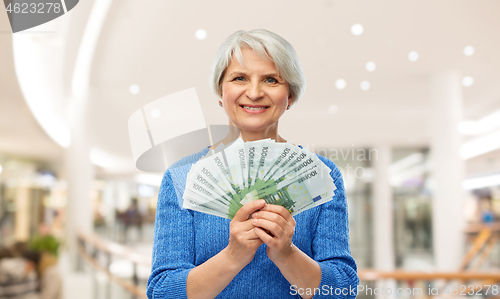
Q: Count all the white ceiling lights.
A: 11